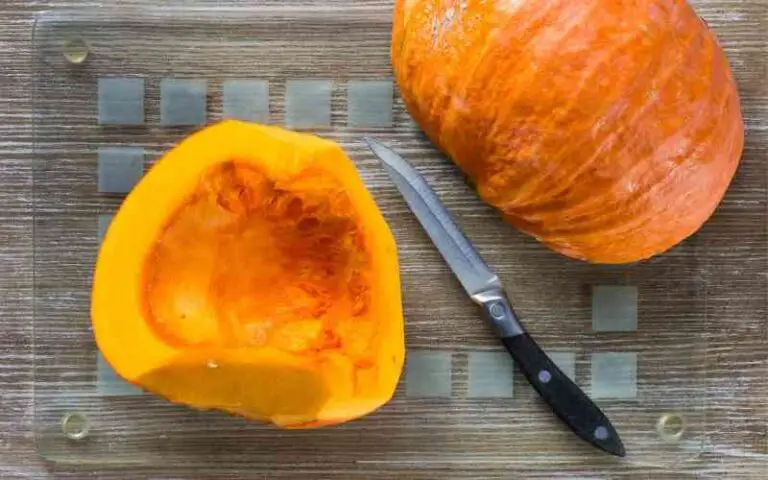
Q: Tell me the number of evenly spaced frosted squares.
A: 13